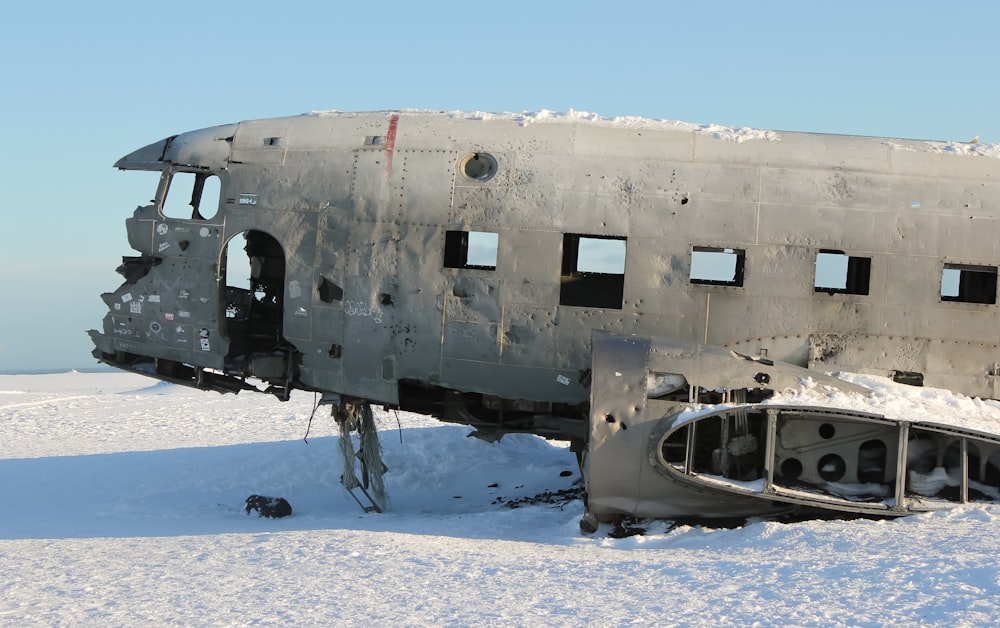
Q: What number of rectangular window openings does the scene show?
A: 5